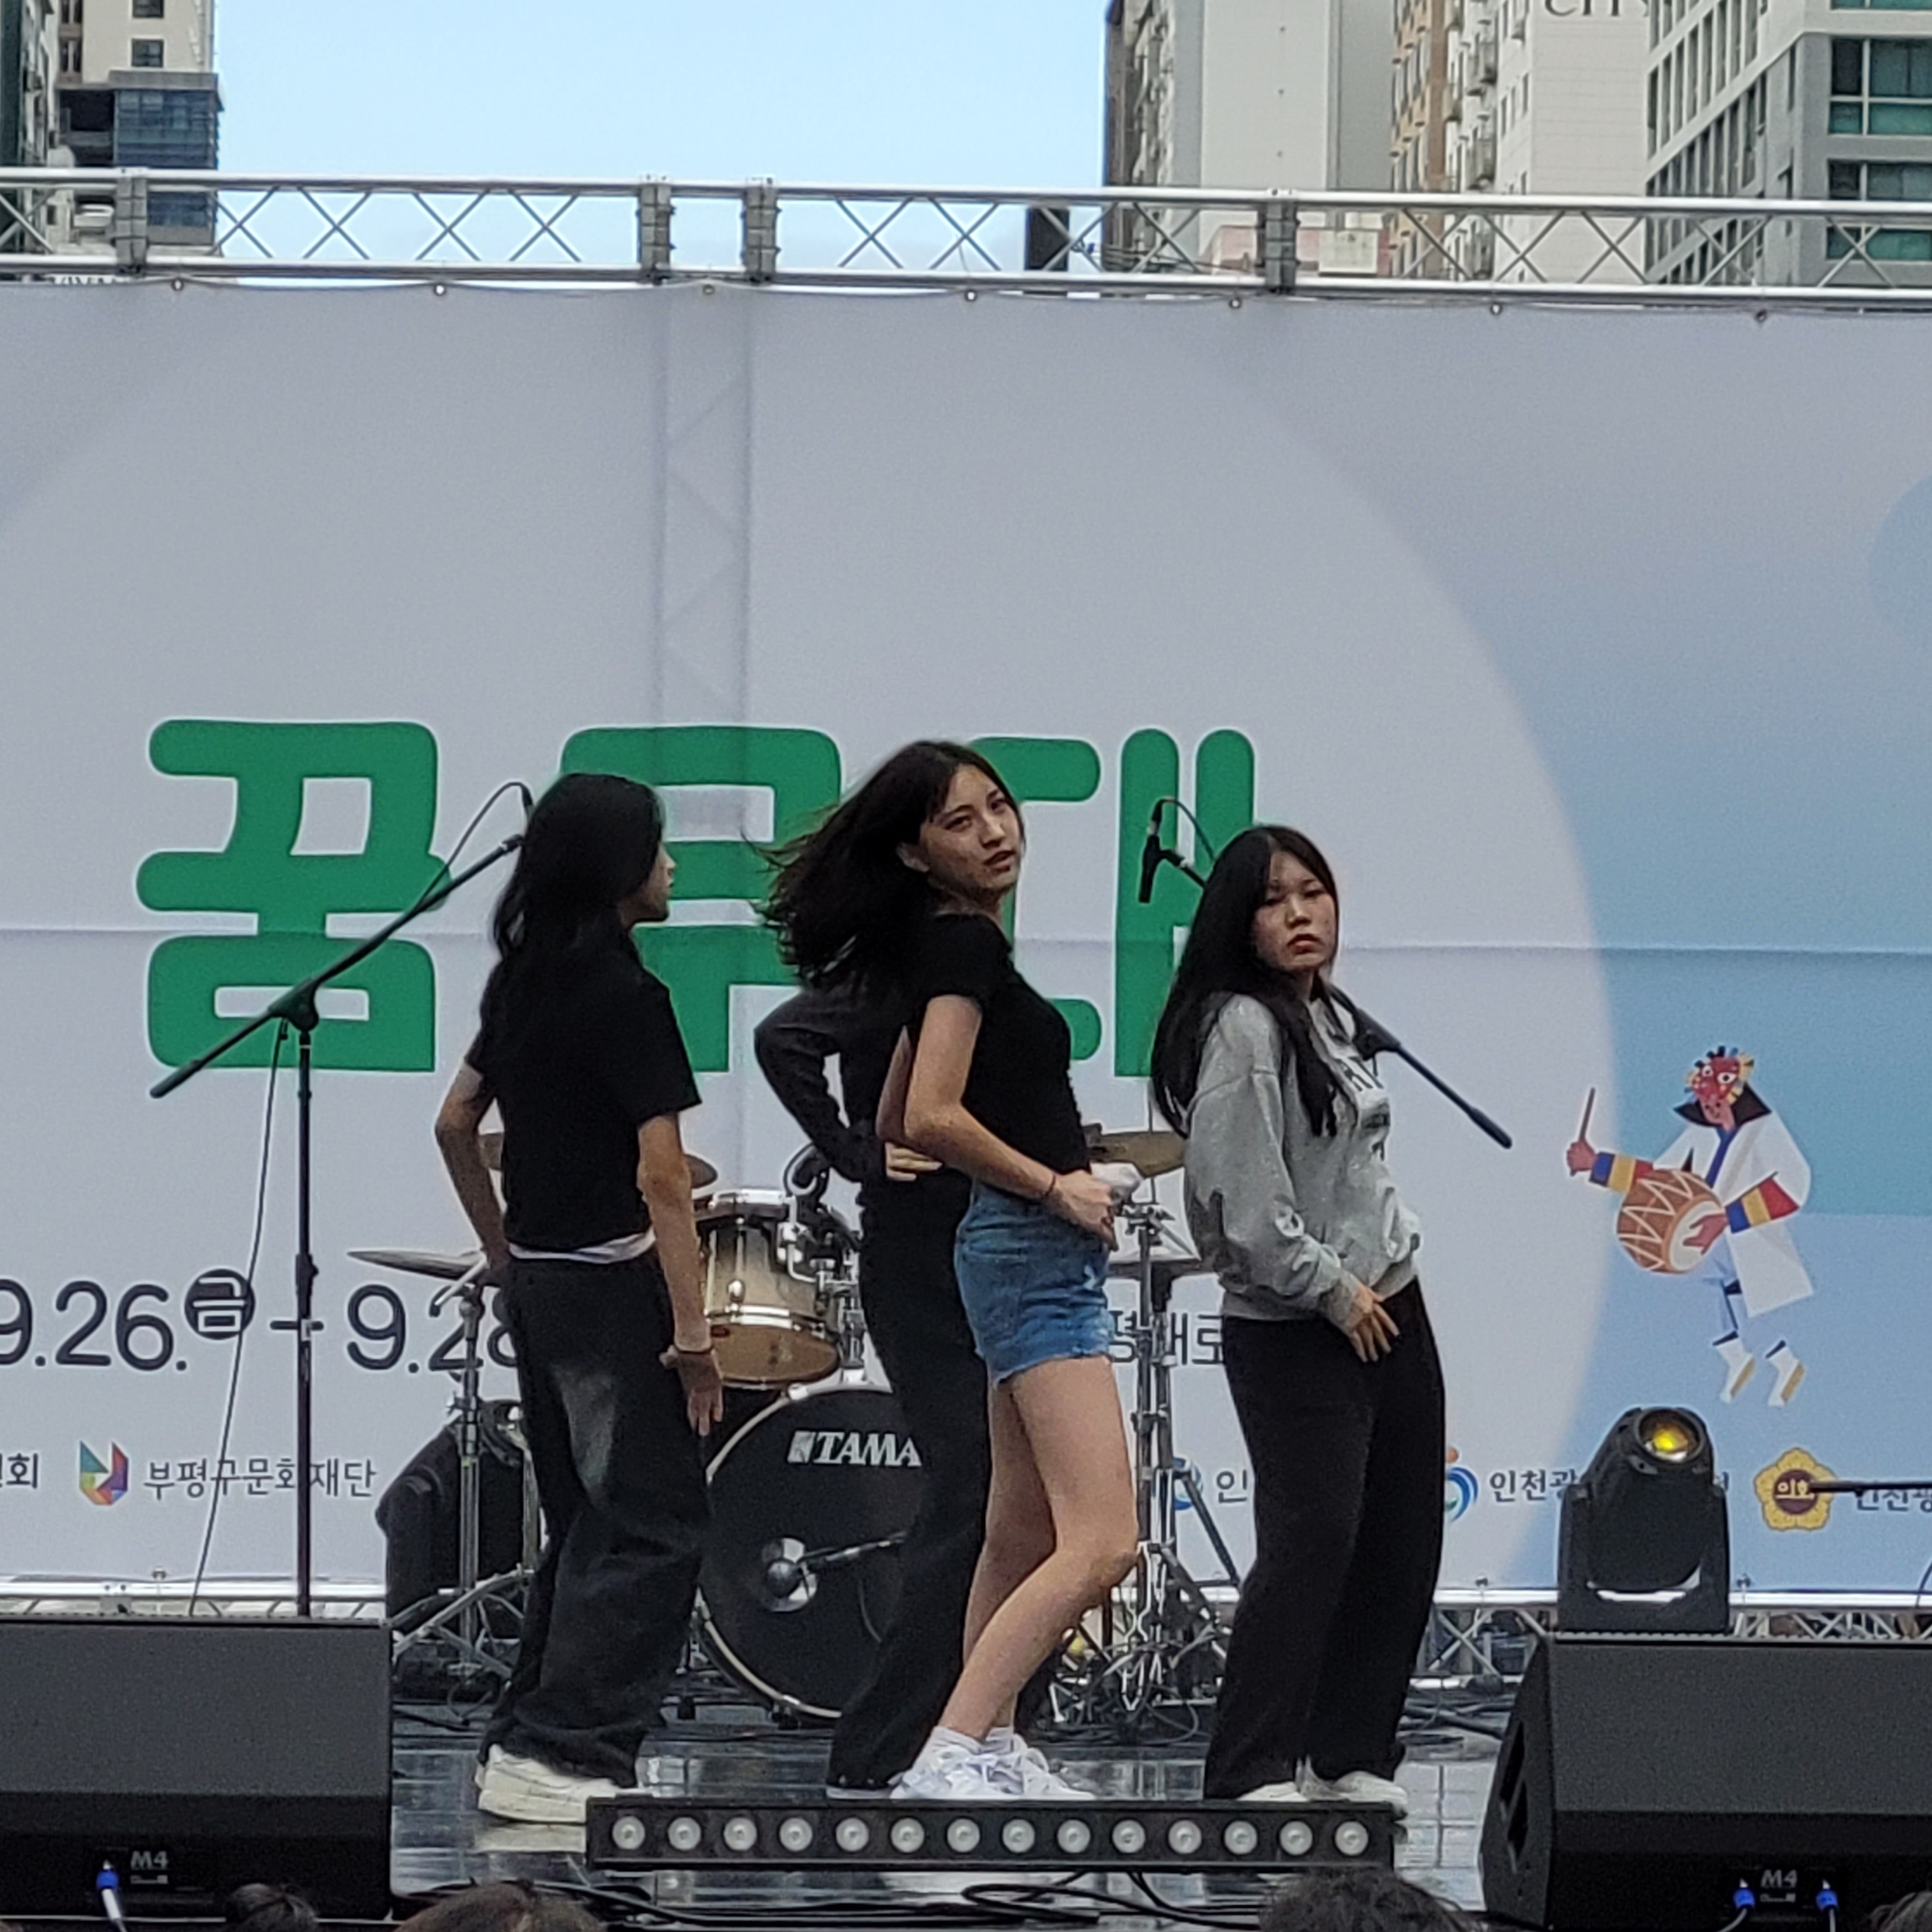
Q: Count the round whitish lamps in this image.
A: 14